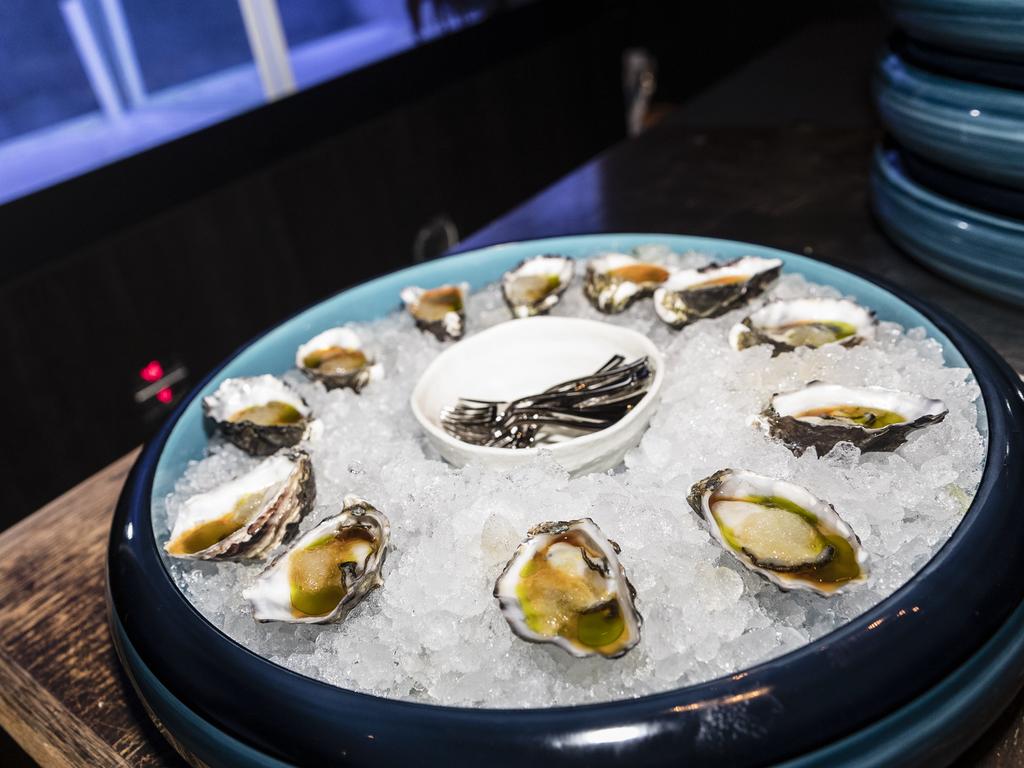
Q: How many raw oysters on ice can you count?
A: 12